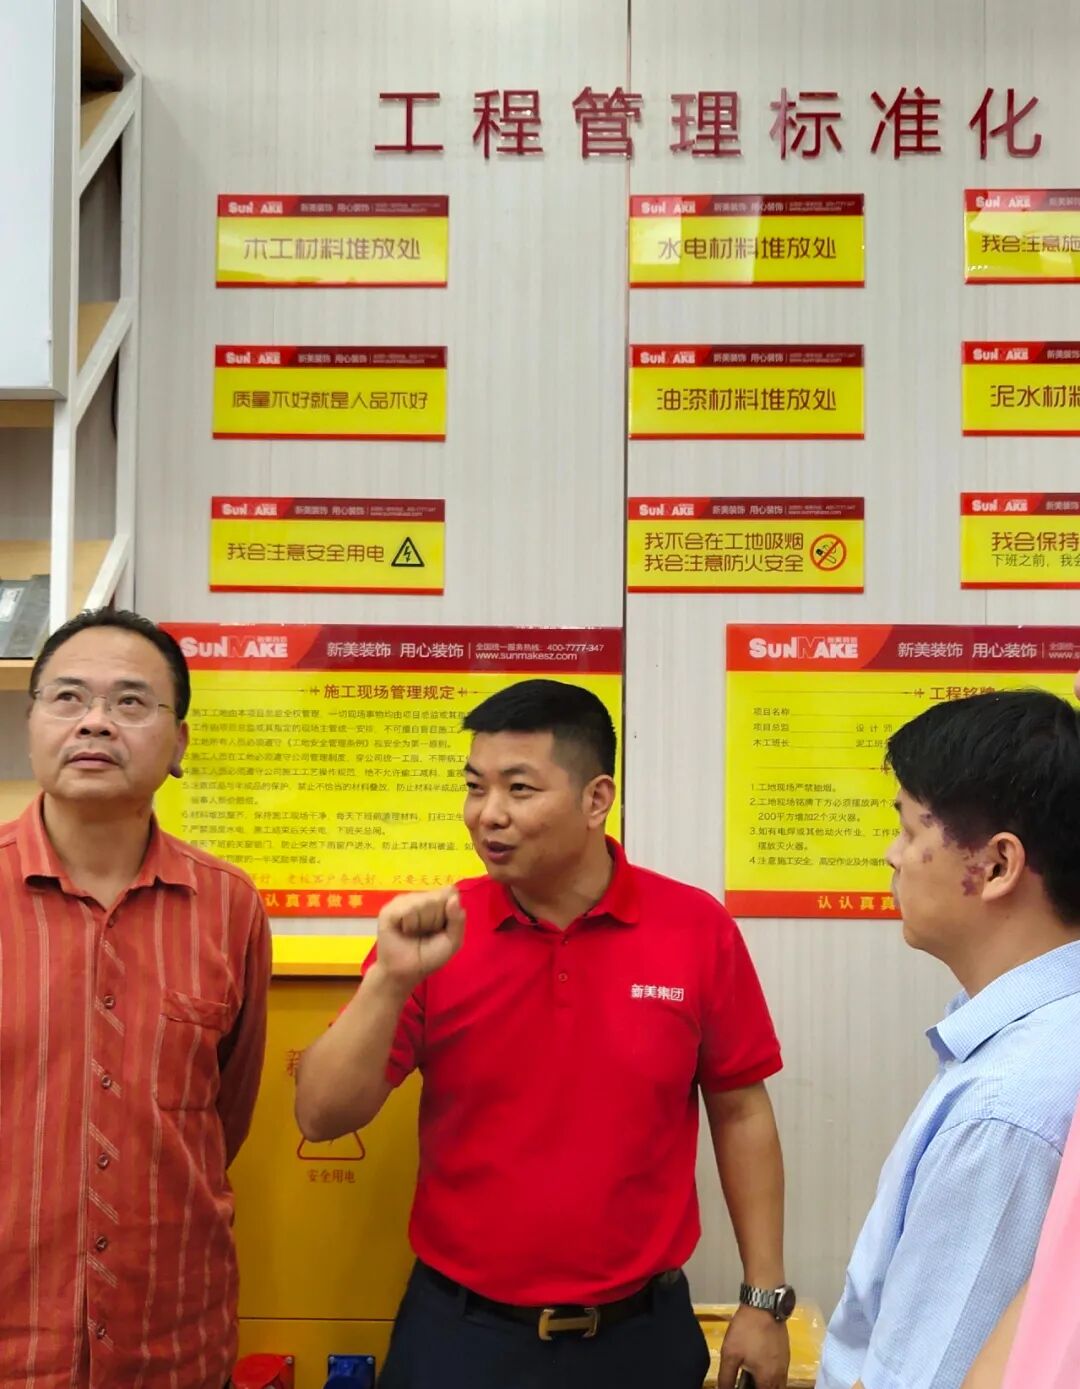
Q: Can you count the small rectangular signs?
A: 9